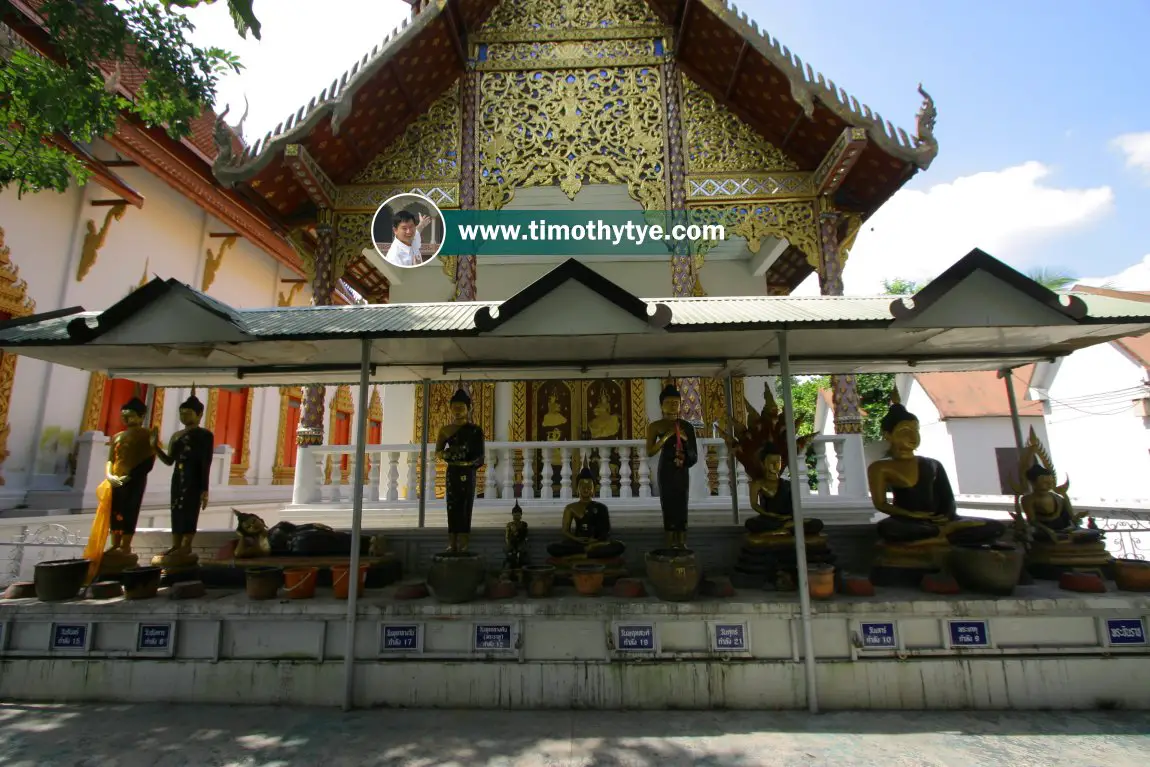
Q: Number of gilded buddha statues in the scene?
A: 10